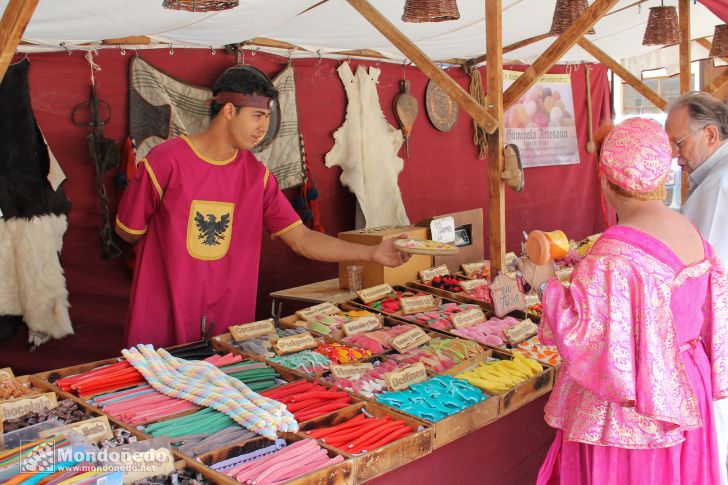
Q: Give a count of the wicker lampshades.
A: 5